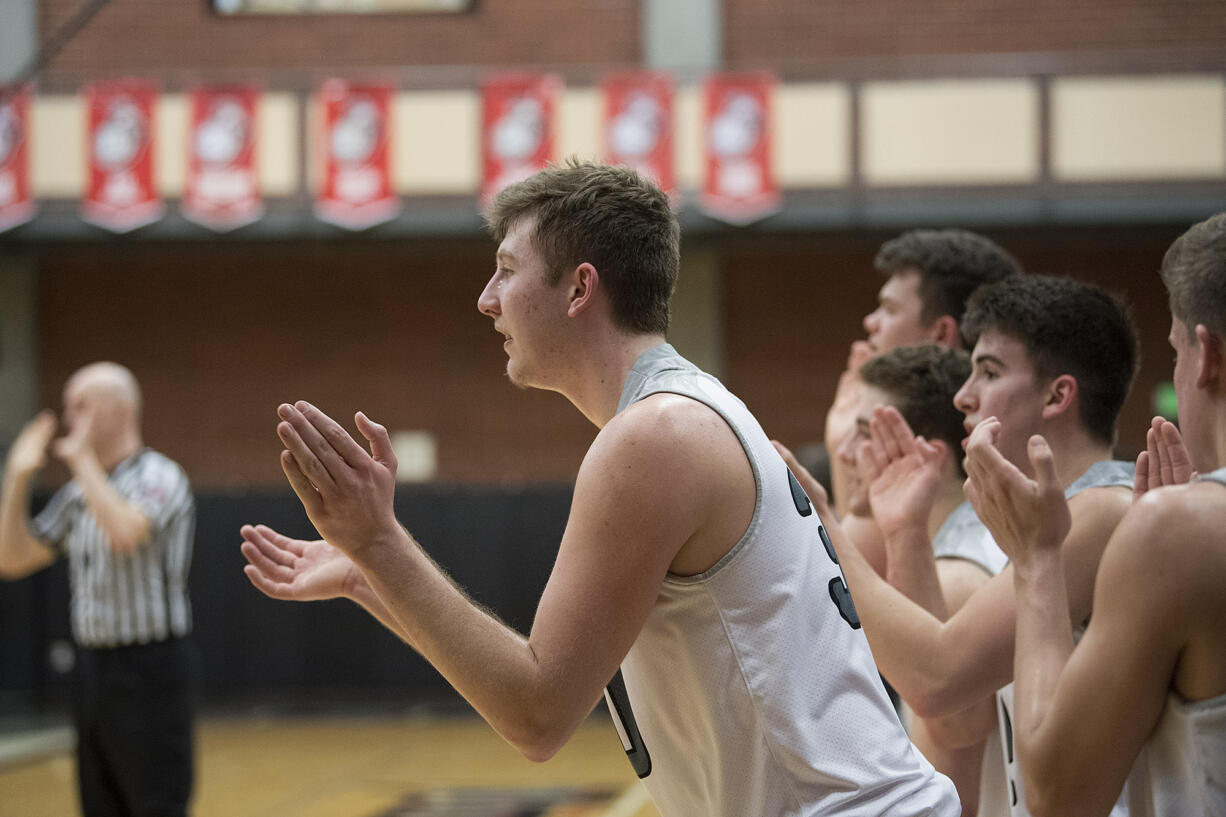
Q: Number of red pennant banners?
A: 7